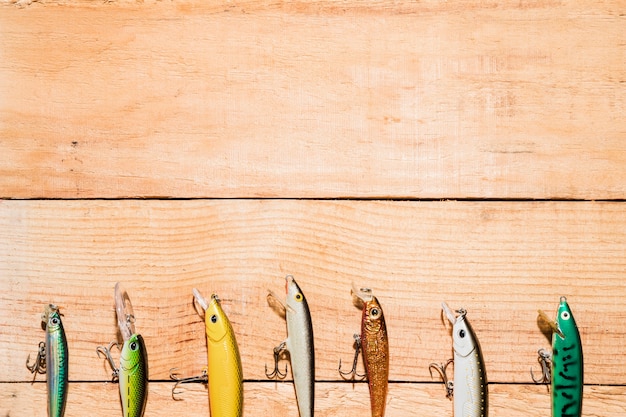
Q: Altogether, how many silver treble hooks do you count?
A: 7